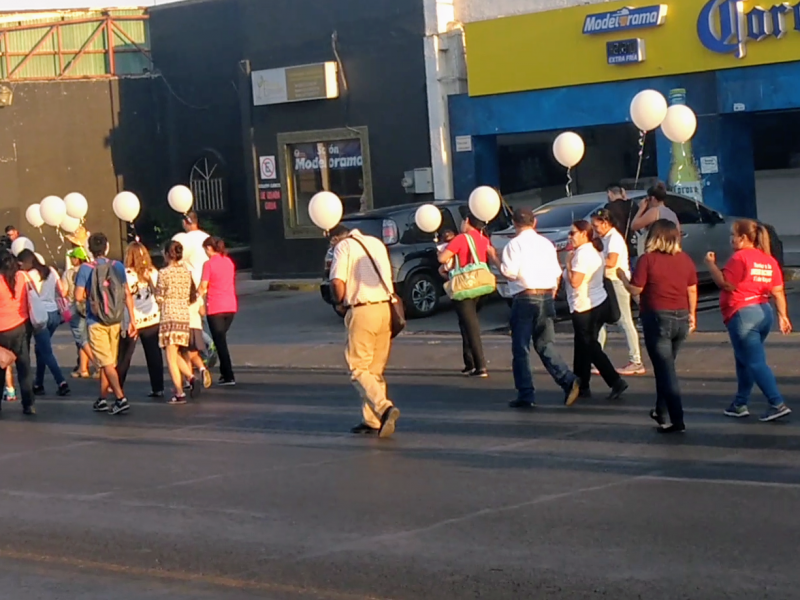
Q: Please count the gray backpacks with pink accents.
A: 1